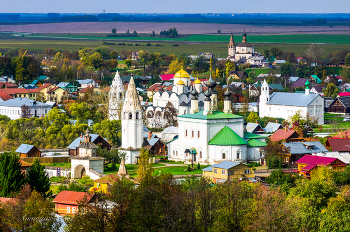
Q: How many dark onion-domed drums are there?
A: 4